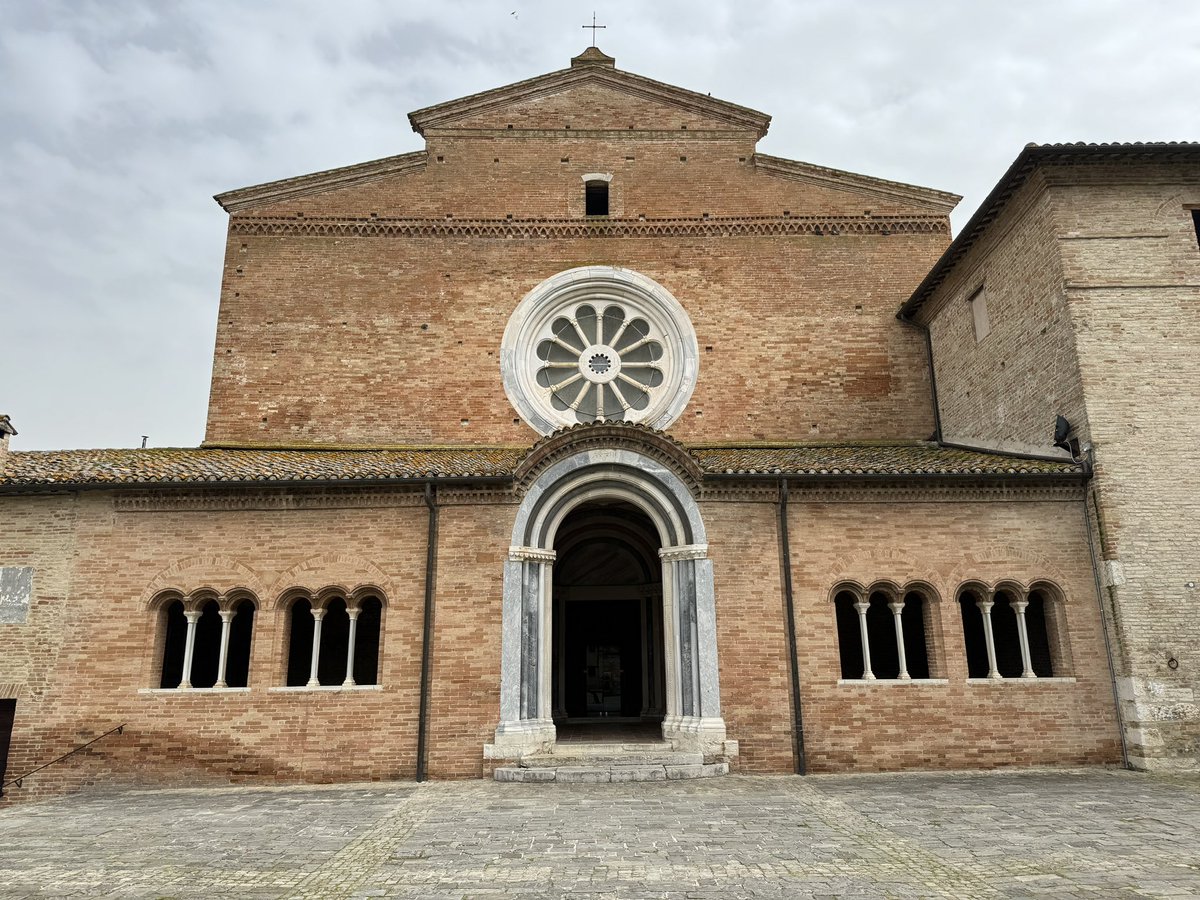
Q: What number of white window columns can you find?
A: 8